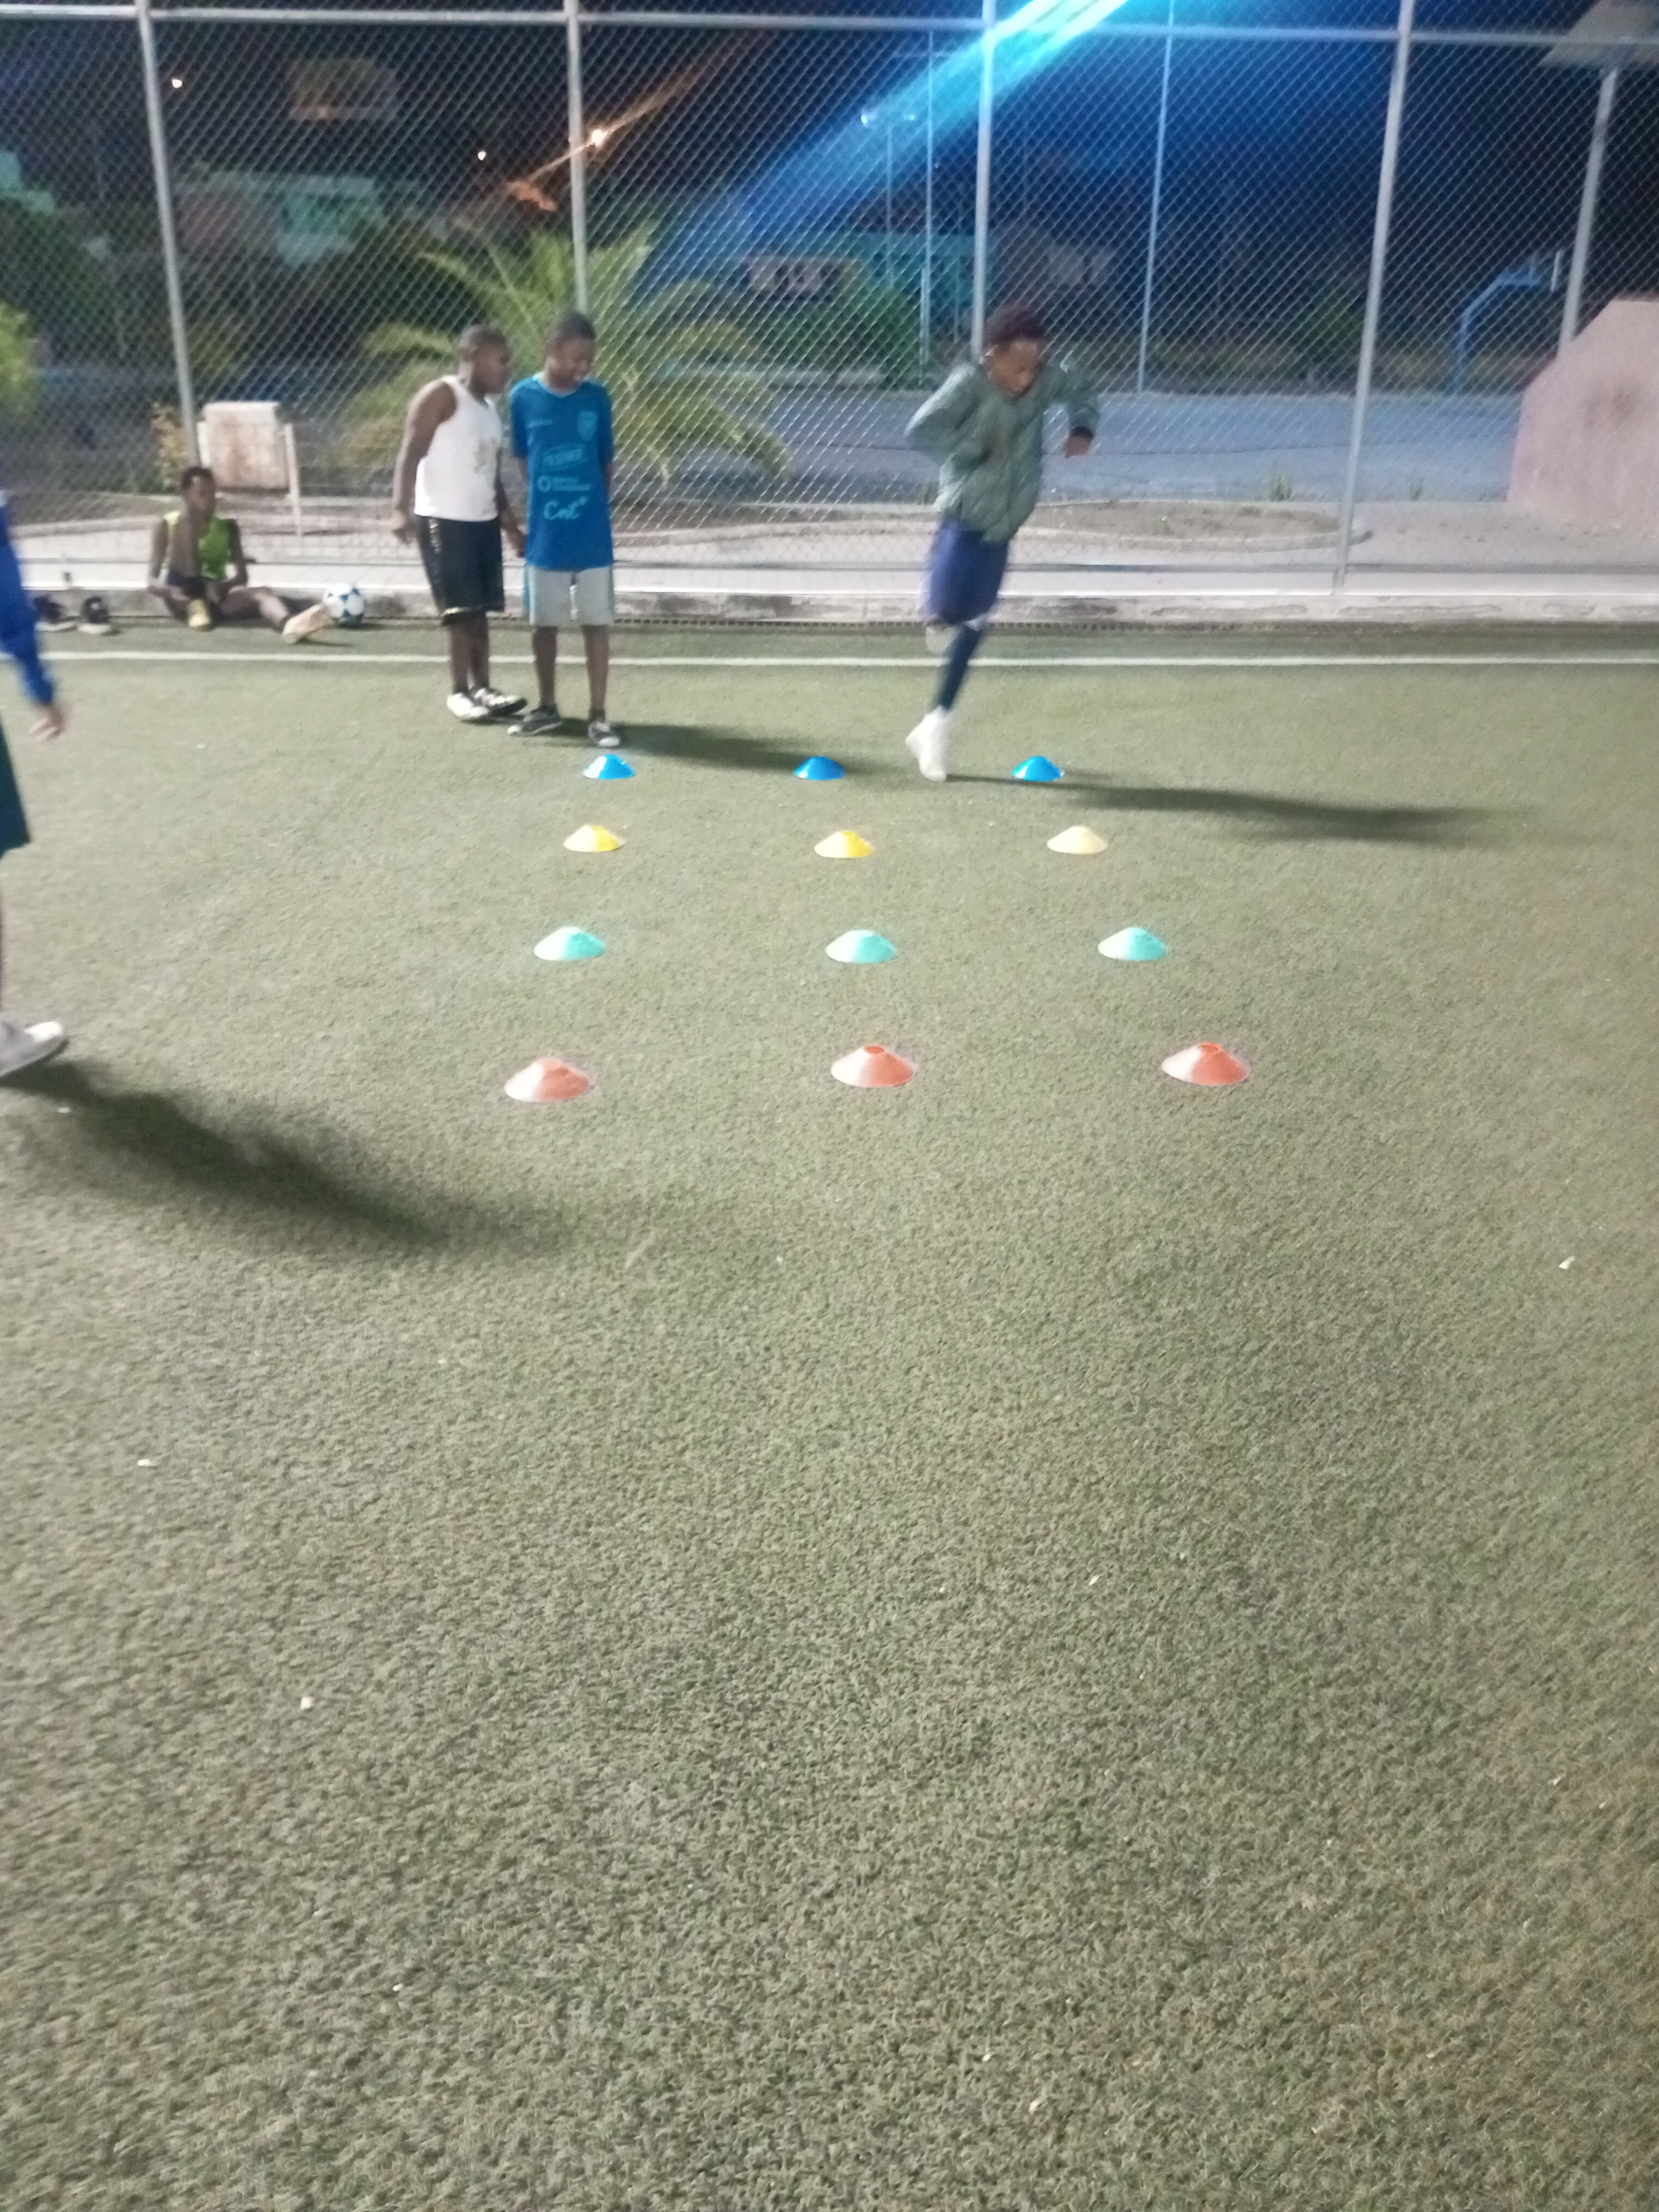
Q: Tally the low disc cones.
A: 12